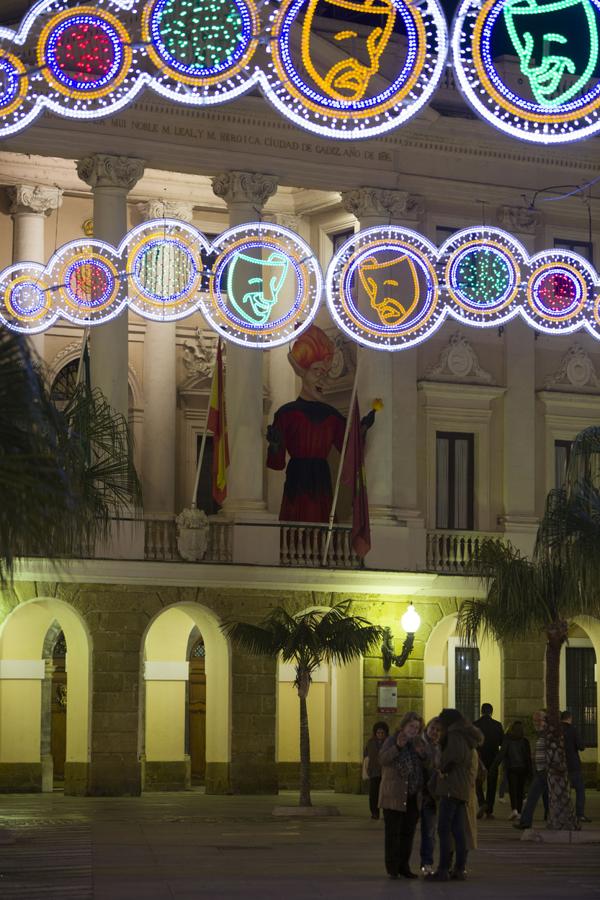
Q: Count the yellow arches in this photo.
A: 5